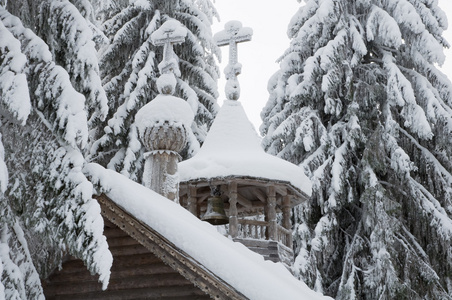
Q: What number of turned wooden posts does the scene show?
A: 4